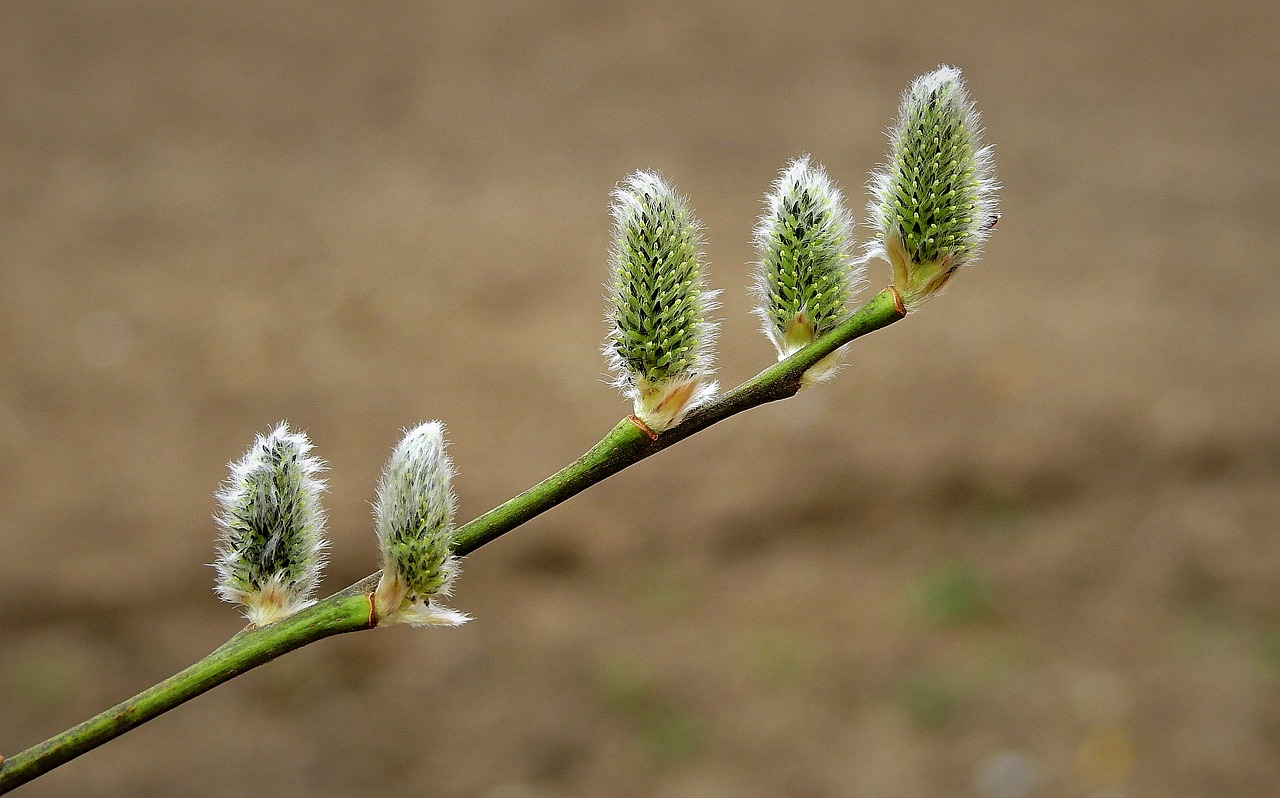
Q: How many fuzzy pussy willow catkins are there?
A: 5